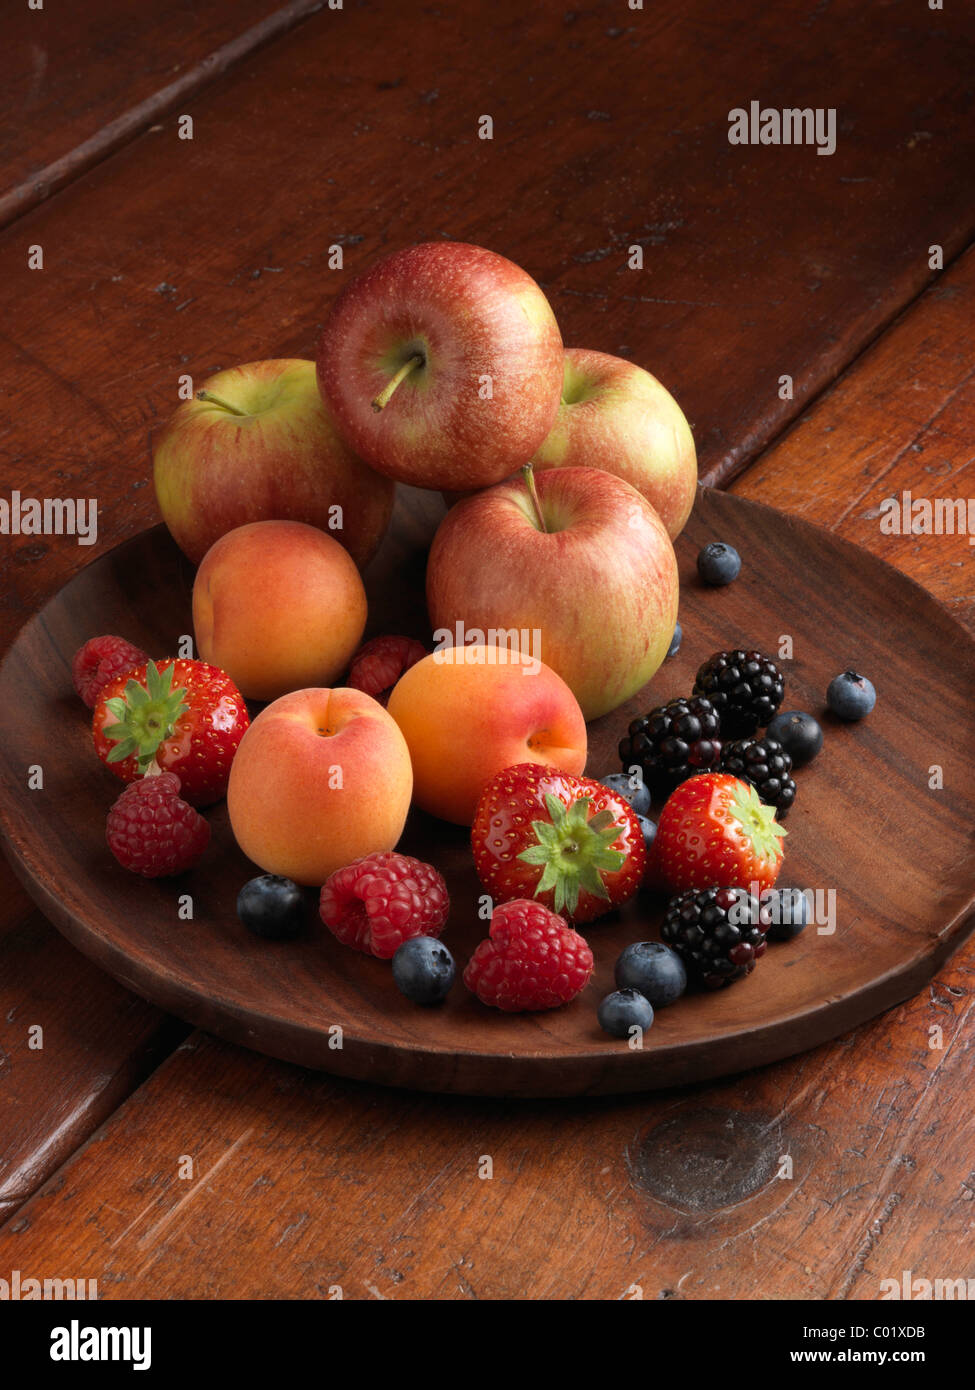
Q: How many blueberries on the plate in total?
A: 11